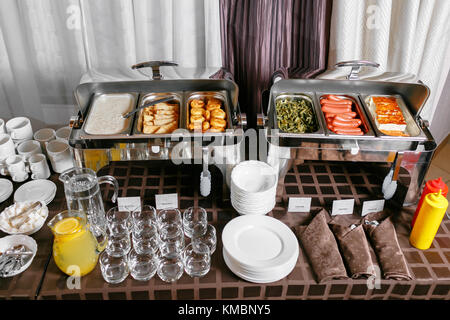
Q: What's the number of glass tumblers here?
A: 12